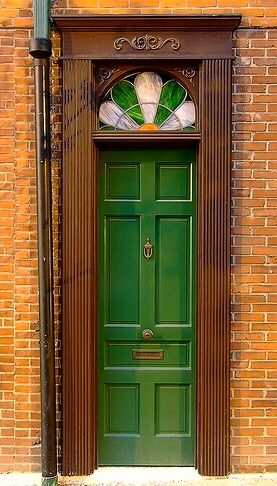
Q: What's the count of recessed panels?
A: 7